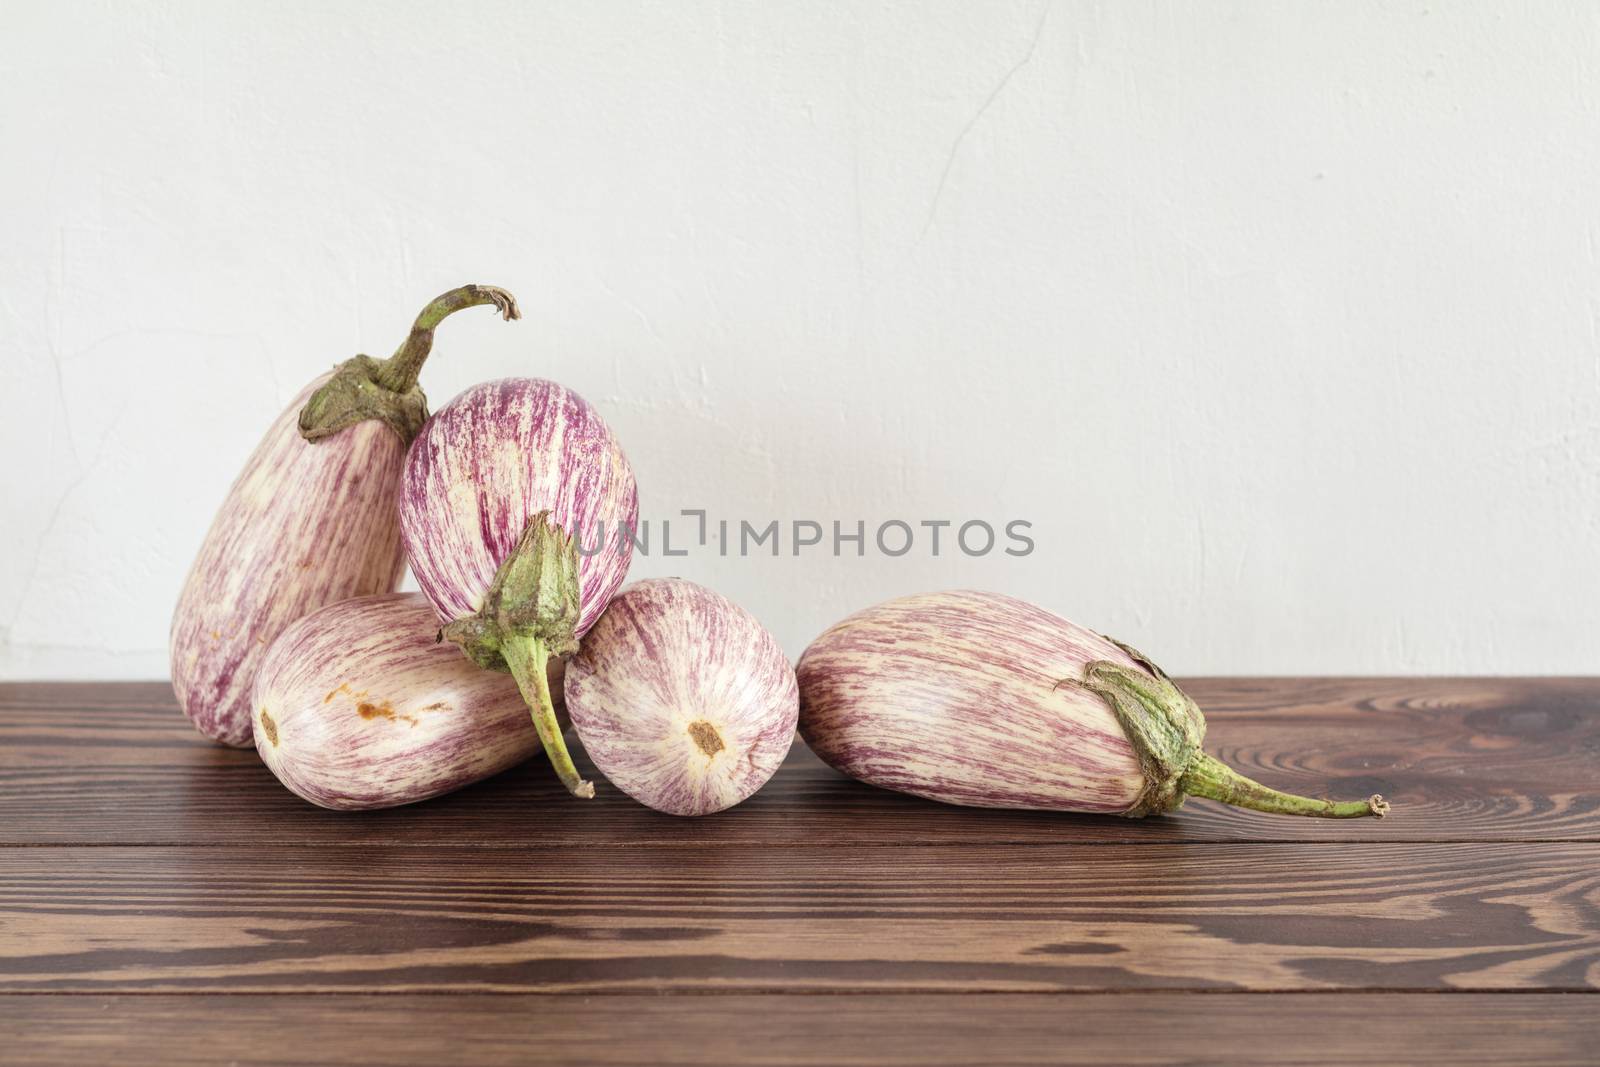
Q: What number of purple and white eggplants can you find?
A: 5